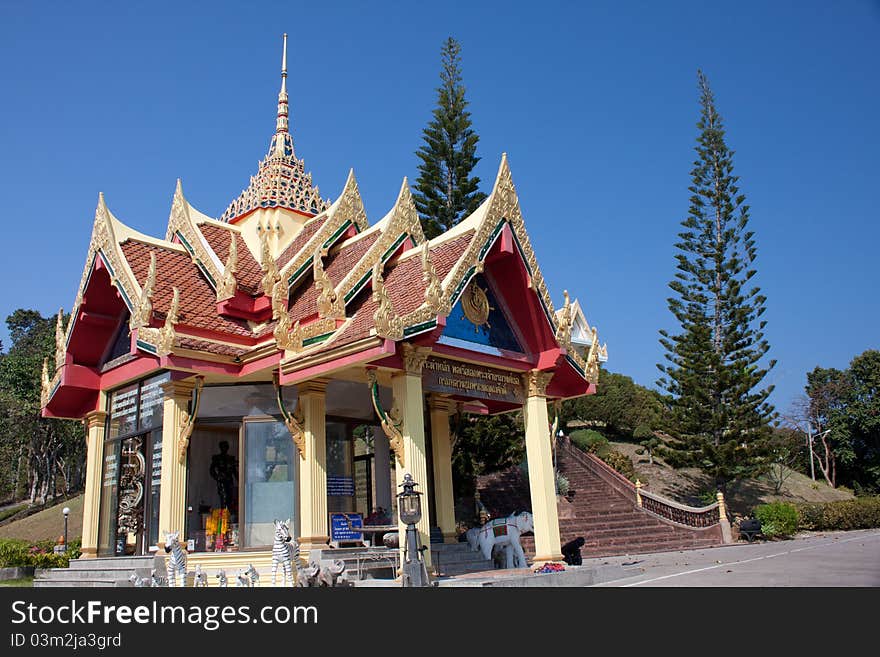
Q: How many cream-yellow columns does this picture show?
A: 6